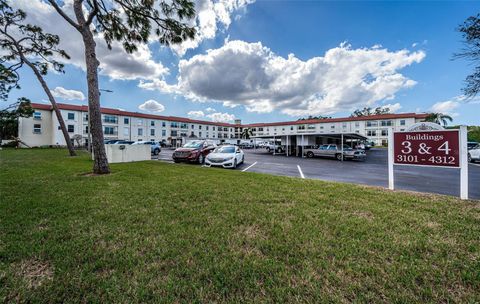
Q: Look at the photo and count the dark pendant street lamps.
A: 1